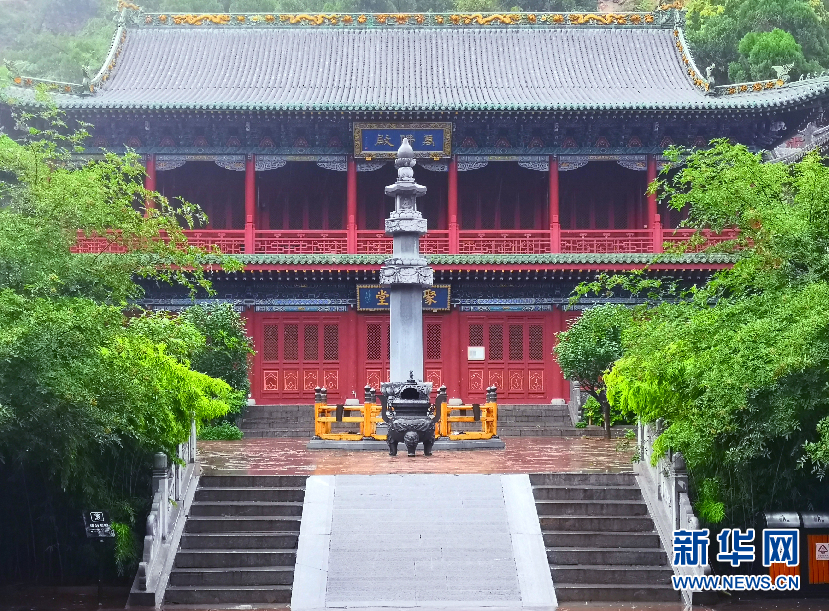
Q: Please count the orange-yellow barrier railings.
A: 2